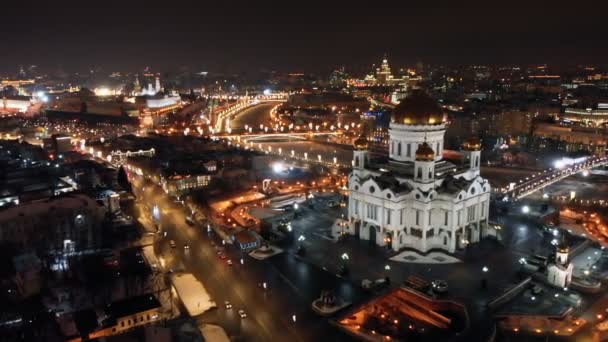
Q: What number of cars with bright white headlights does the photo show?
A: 3